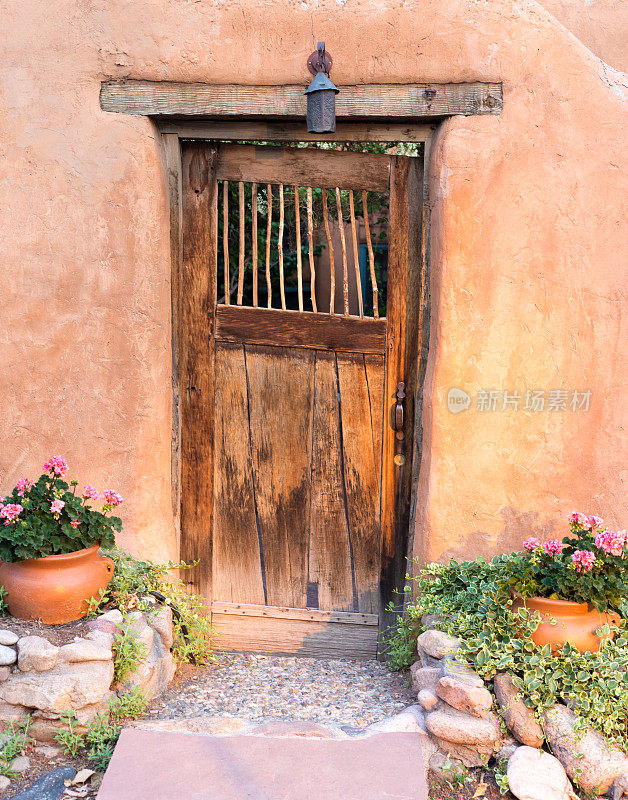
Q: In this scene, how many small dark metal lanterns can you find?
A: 1